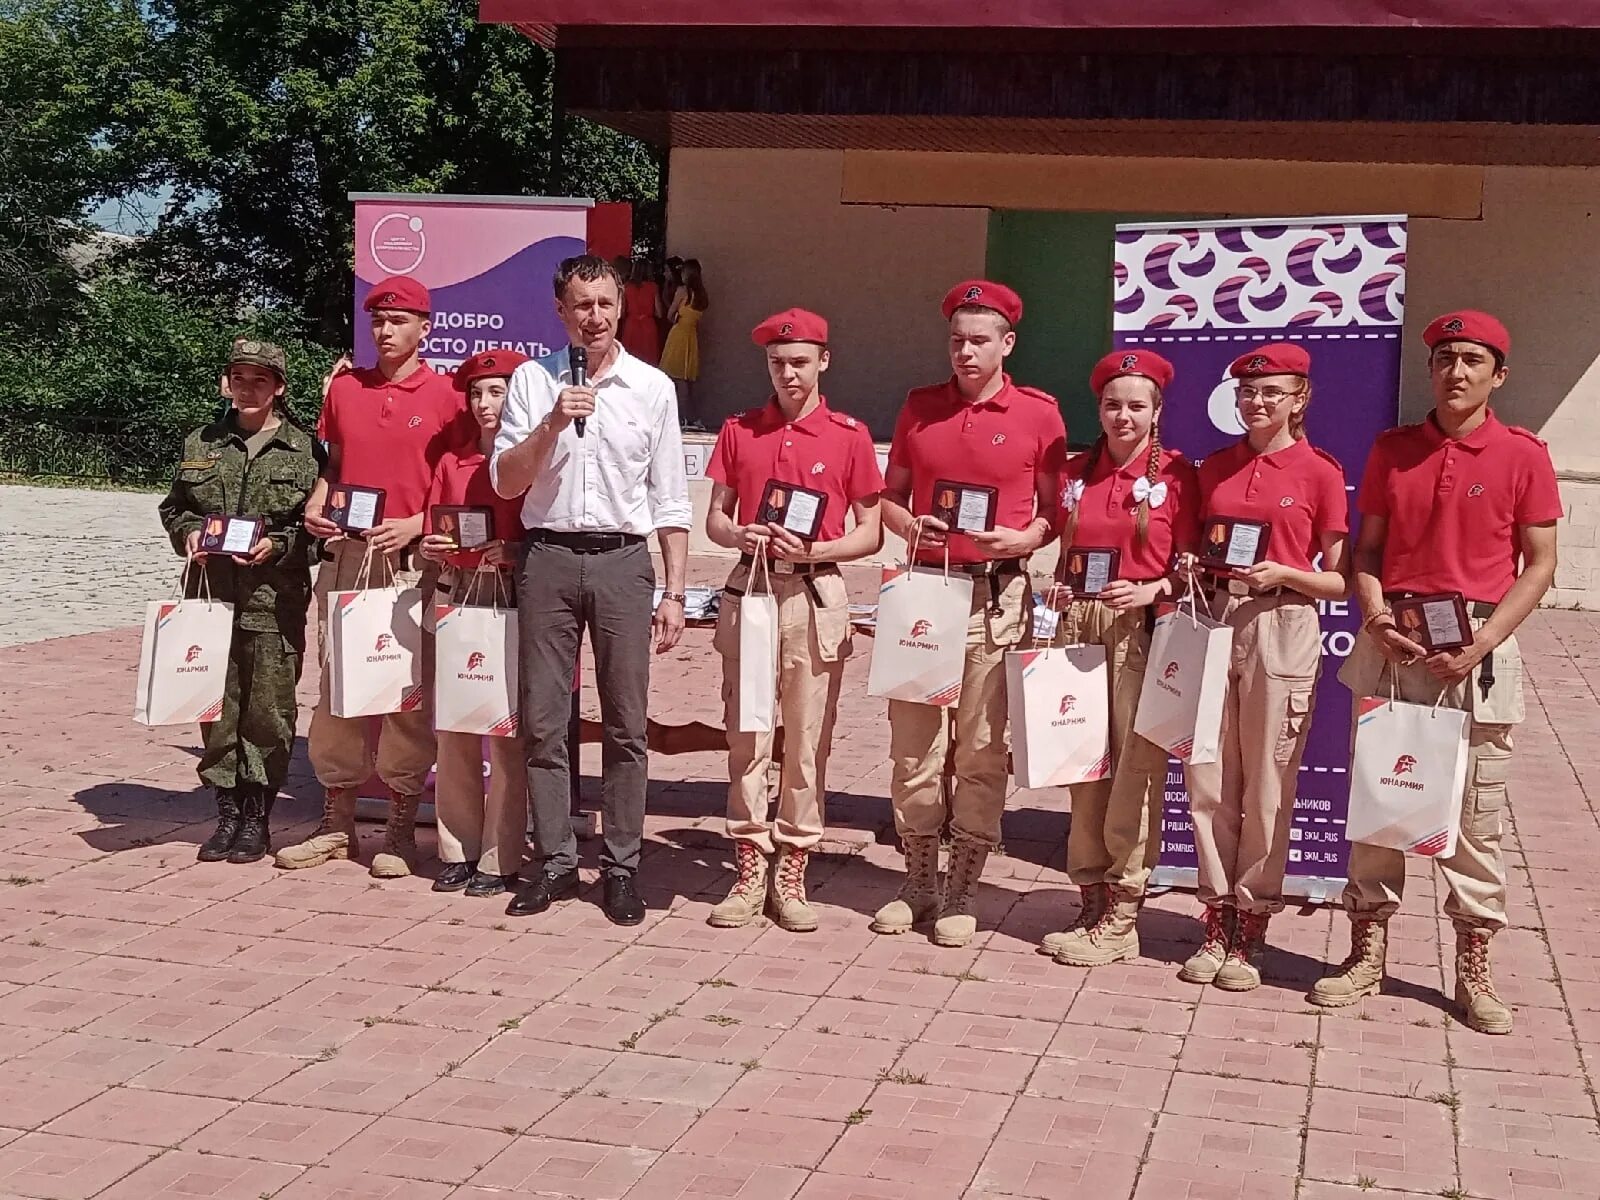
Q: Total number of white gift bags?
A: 8